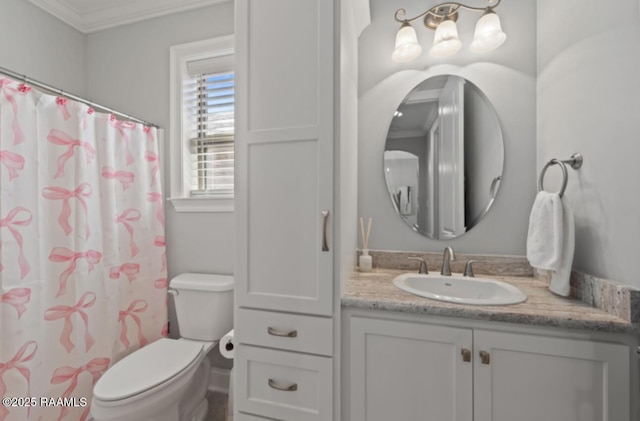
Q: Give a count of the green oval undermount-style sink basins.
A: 0